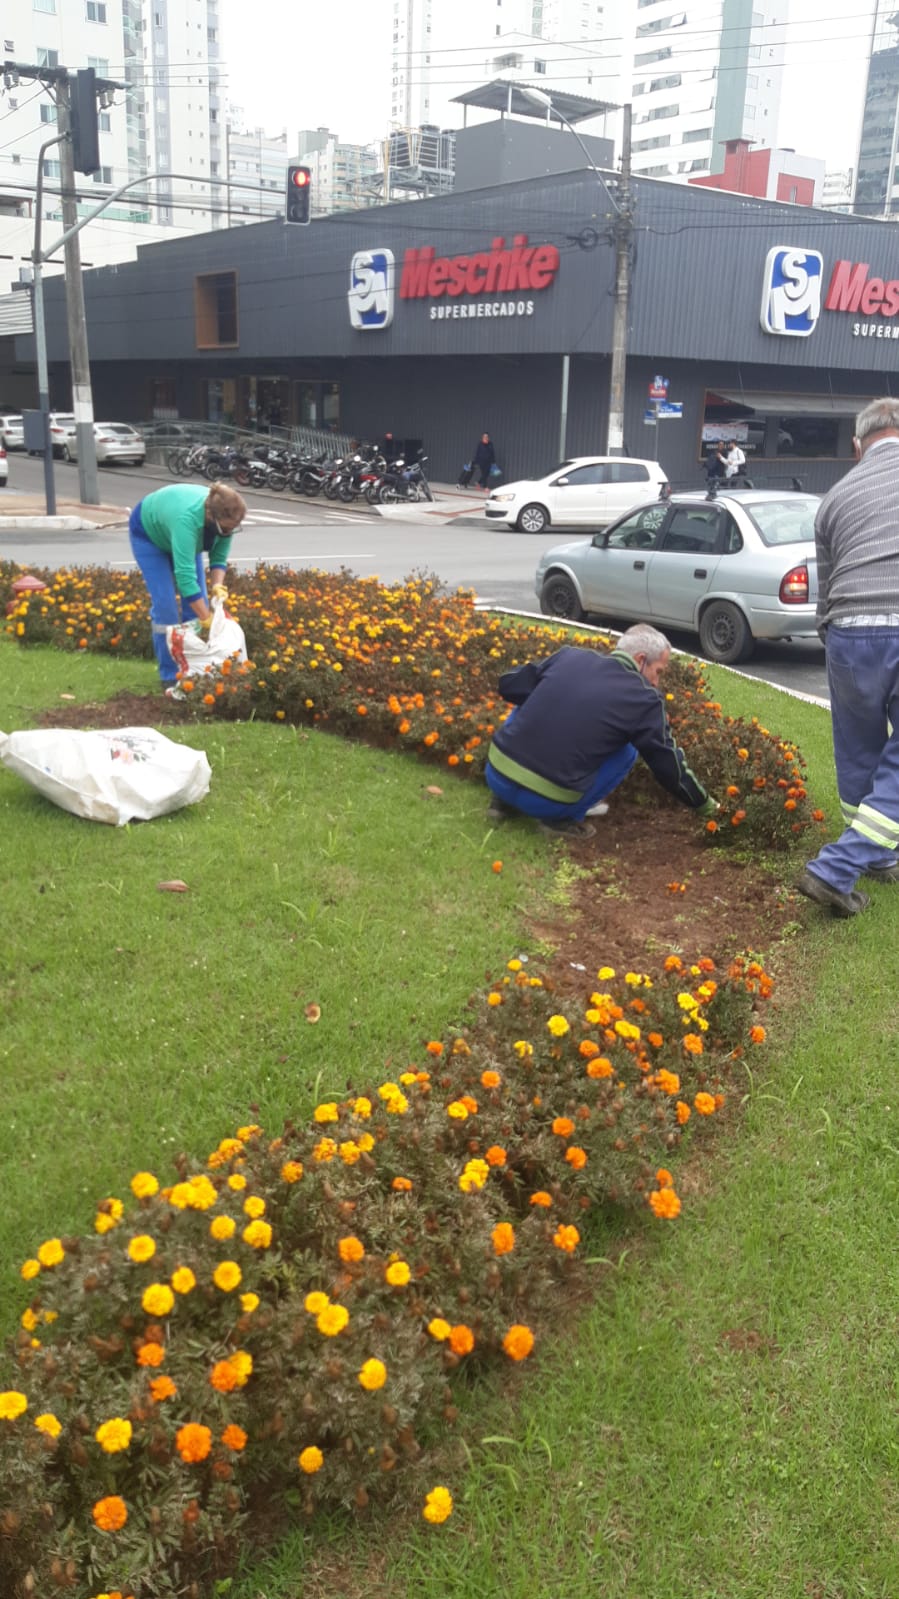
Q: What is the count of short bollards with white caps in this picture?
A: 0